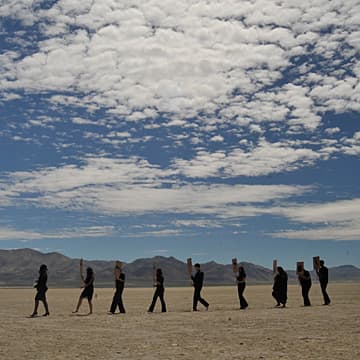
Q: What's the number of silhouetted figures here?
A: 9